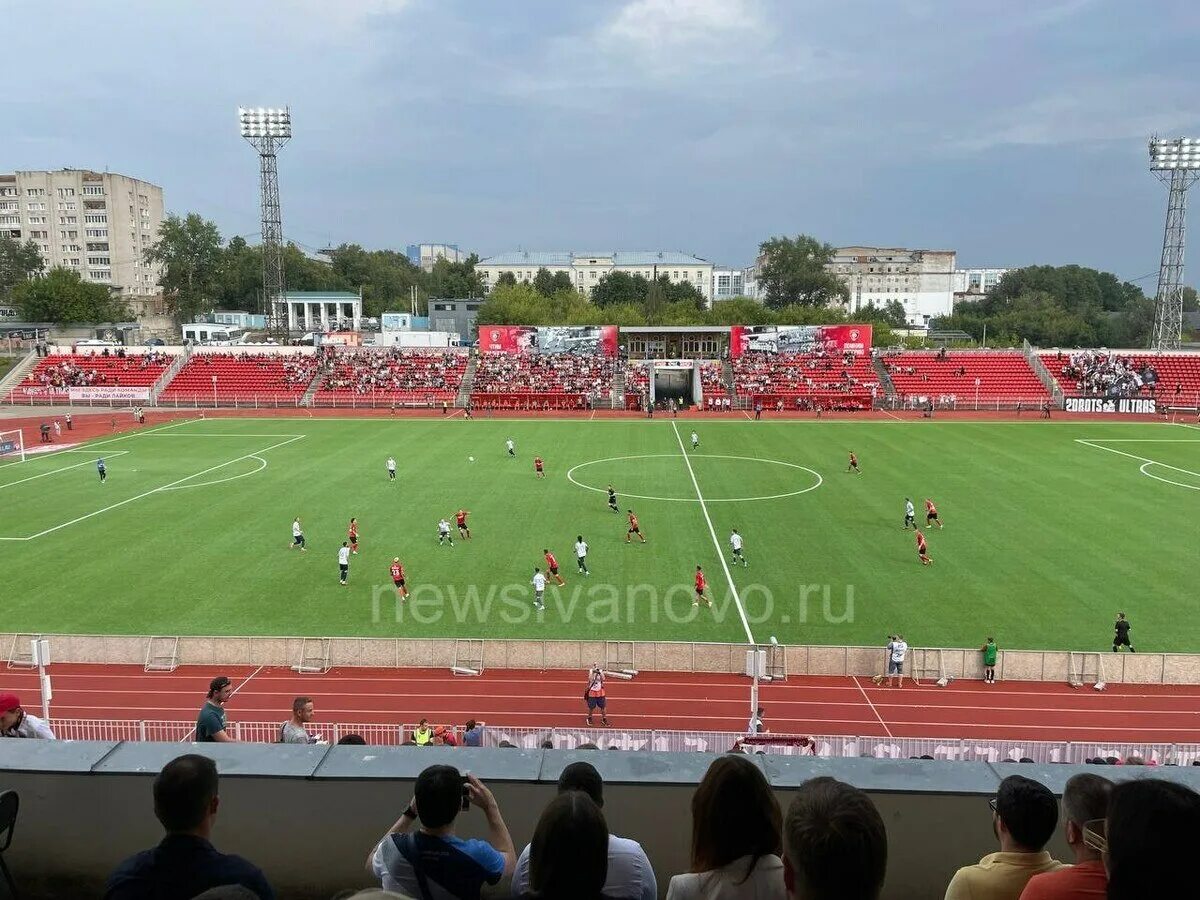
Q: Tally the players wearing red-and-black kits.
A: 10